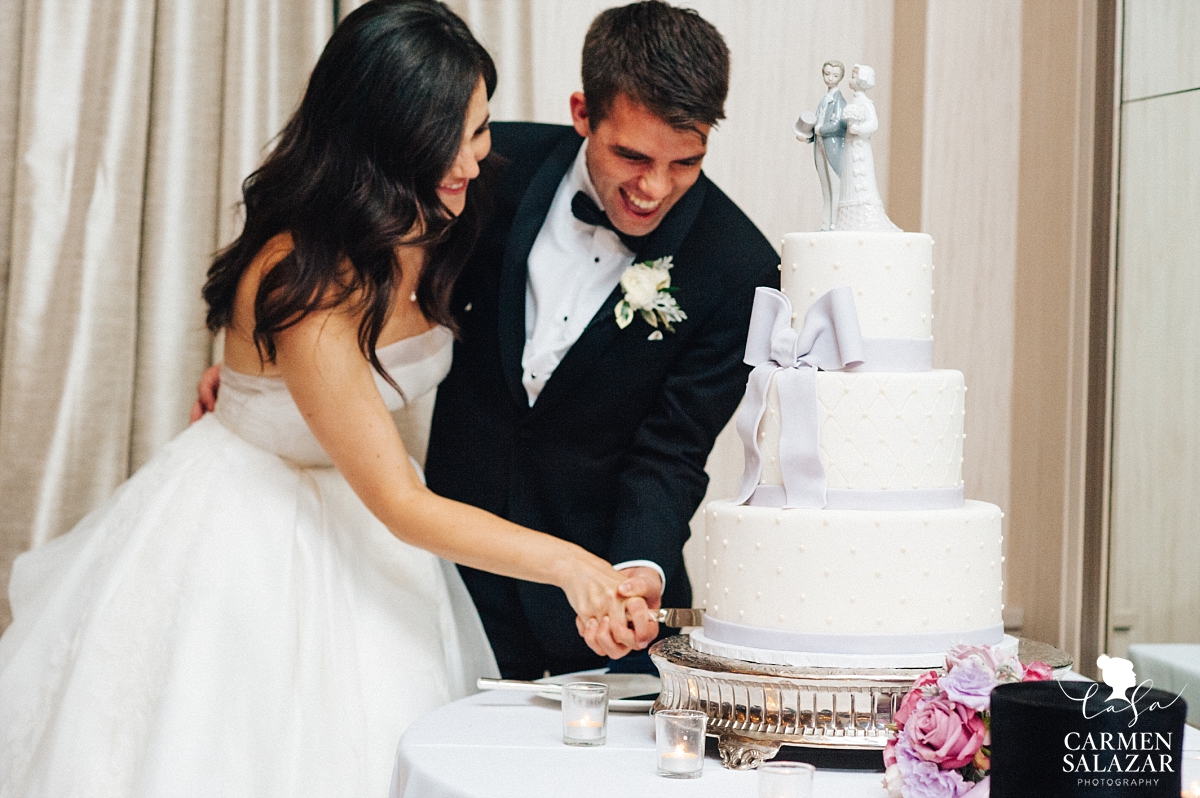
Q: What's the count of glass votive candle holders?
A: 3